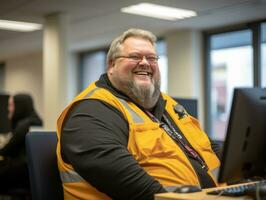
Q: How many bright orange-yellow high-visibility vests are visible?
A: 1